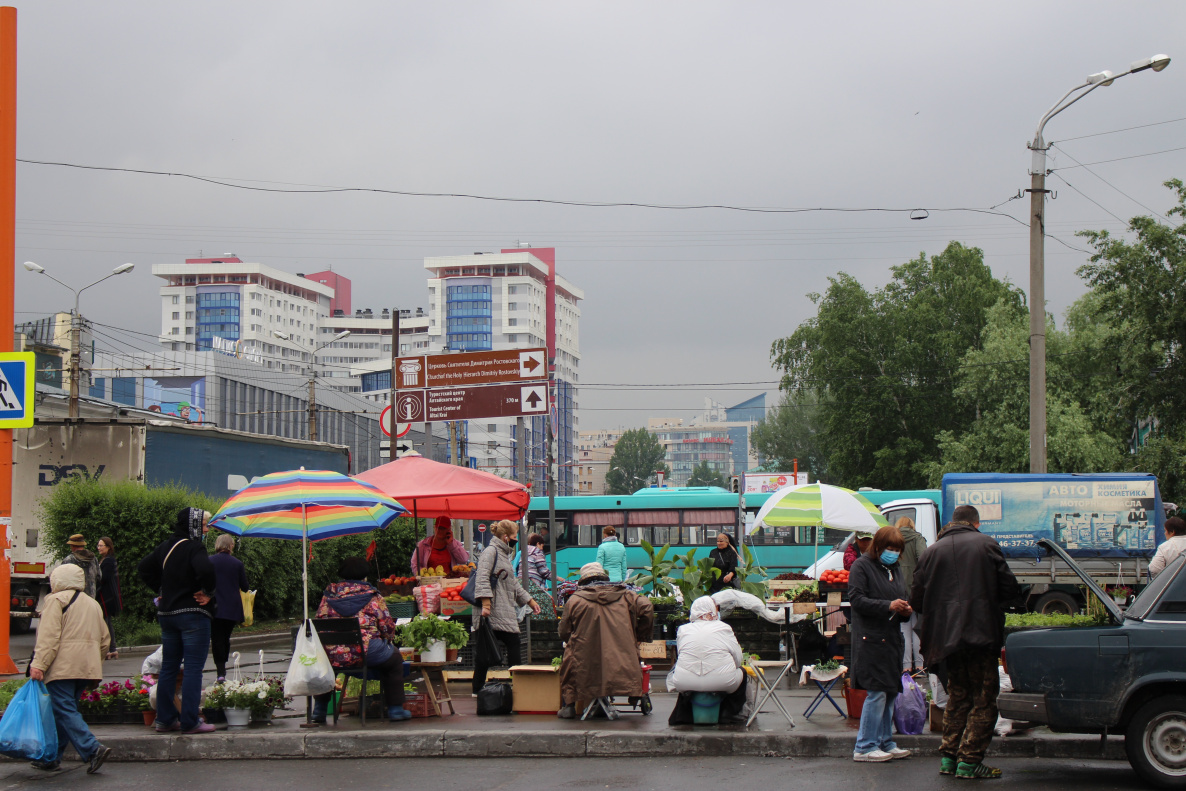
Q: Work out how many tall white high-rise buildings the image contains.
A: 2